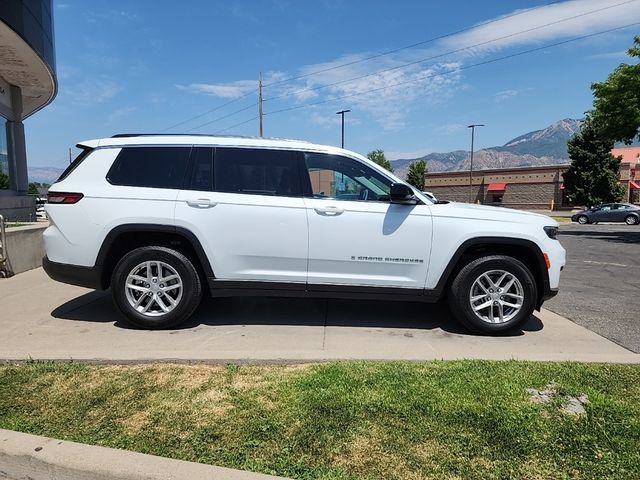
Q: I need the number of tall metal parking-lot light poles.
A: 2